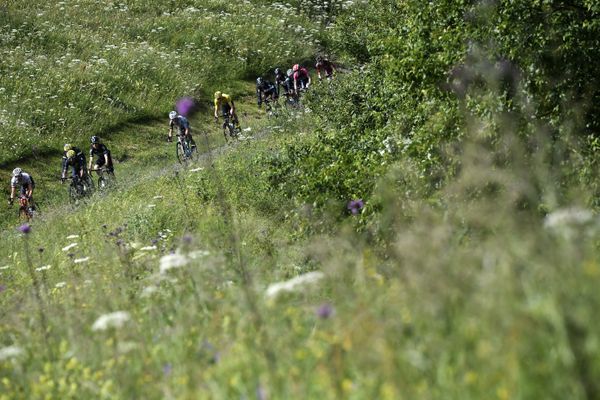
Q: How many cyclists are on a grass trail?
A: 11